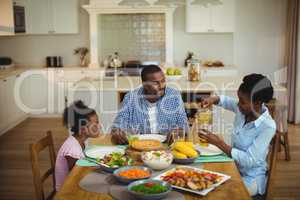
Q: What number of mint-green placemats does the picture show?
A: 2